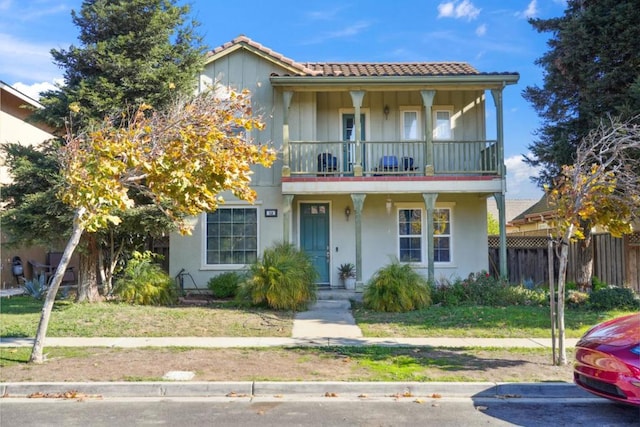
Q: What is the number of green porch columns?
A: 8